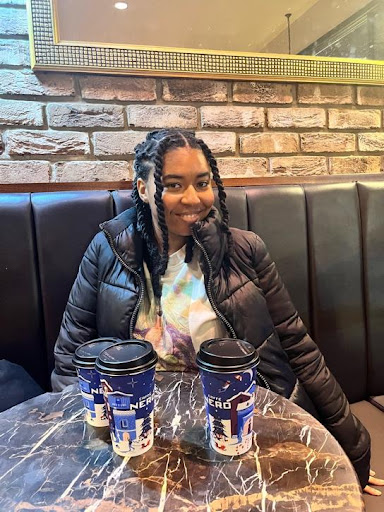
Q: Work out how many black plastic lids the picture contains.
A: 3